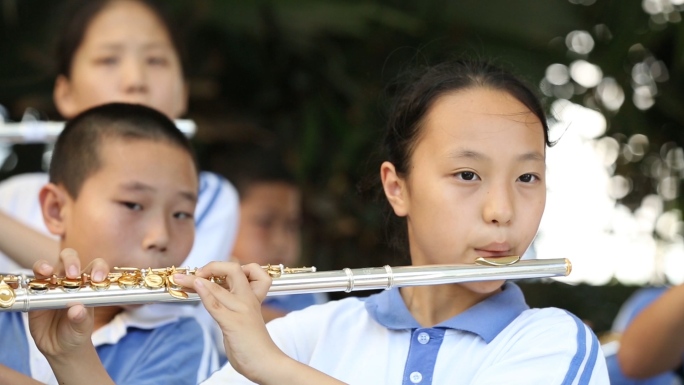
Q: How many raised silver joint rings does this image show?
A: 2